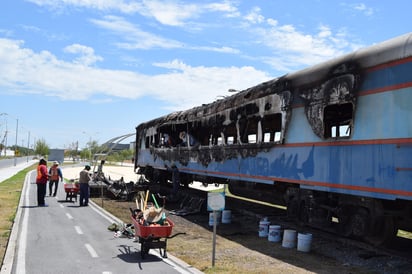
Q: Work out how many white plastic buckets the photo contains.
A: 6